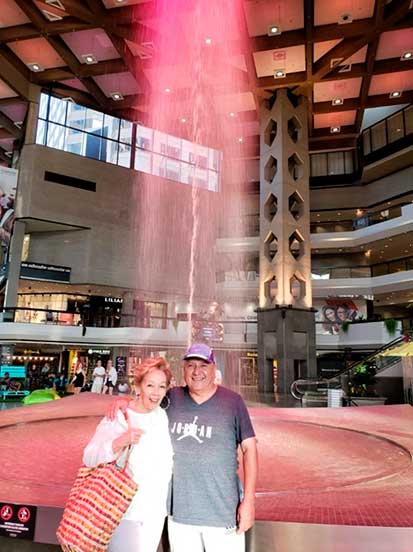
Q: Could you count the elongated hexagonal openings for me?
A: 10